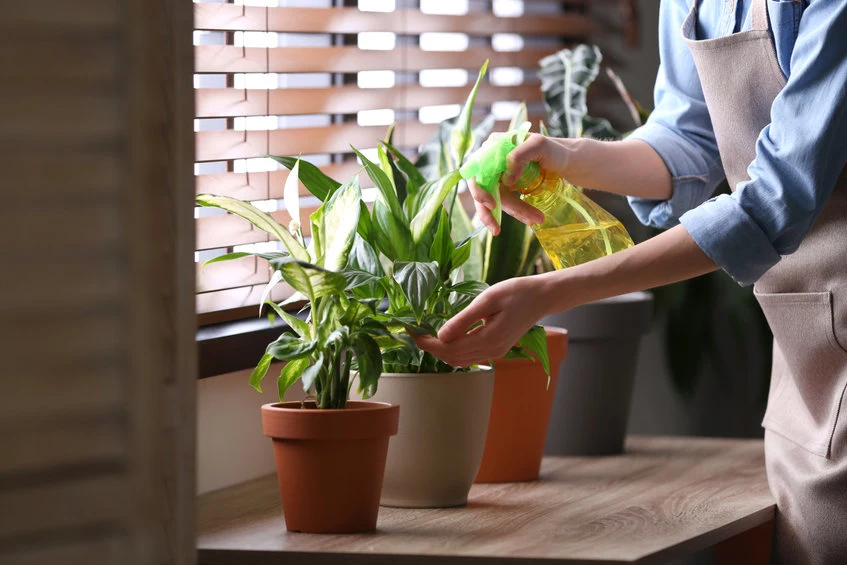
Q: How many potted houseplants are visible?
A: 4